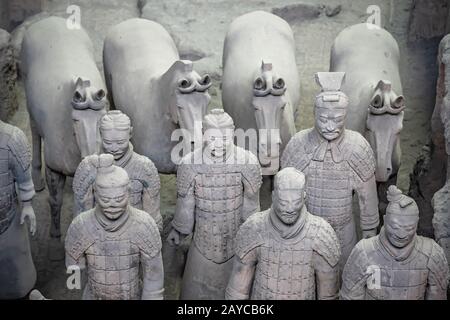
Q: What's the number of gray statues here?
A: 11